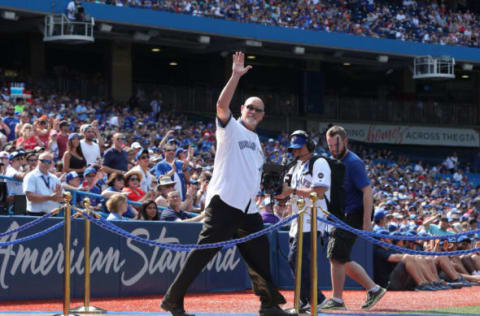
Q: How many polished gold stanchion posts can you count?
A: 4